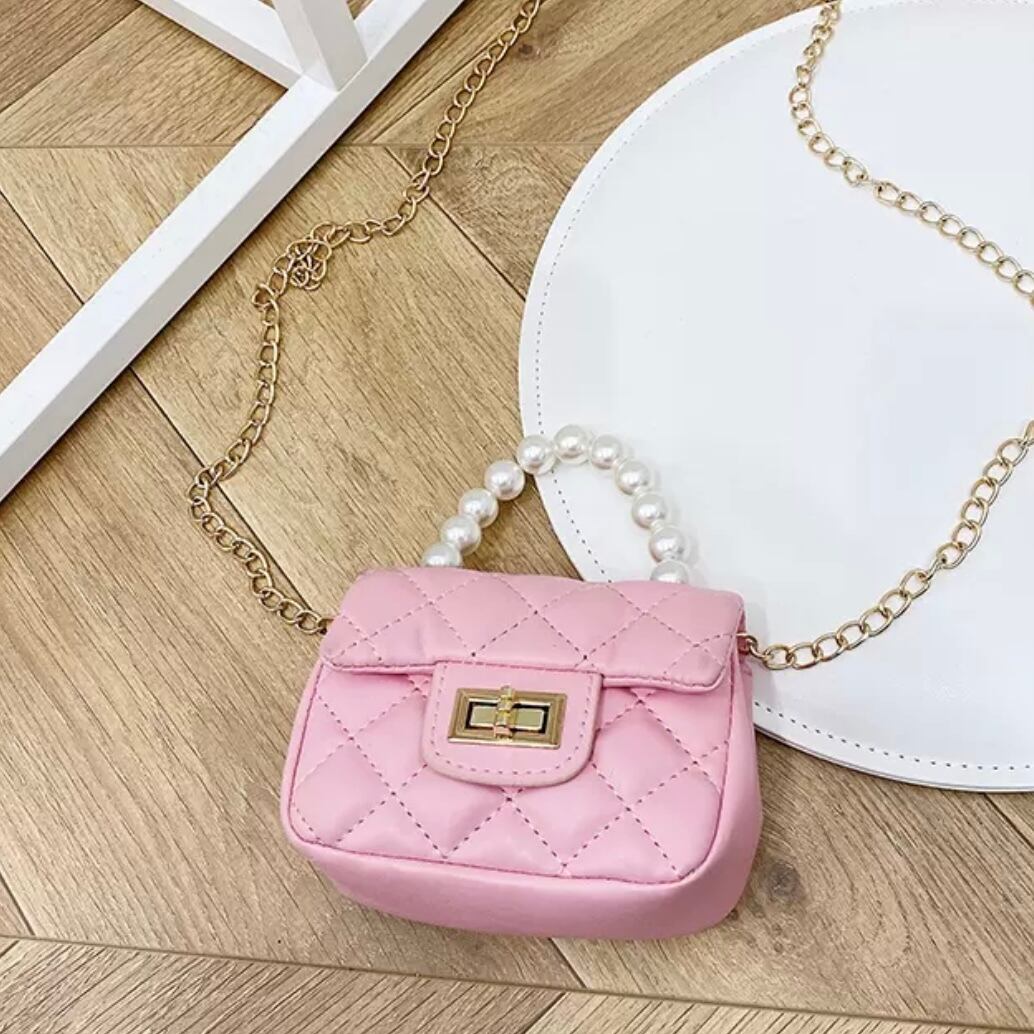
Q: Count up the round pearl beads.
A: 11